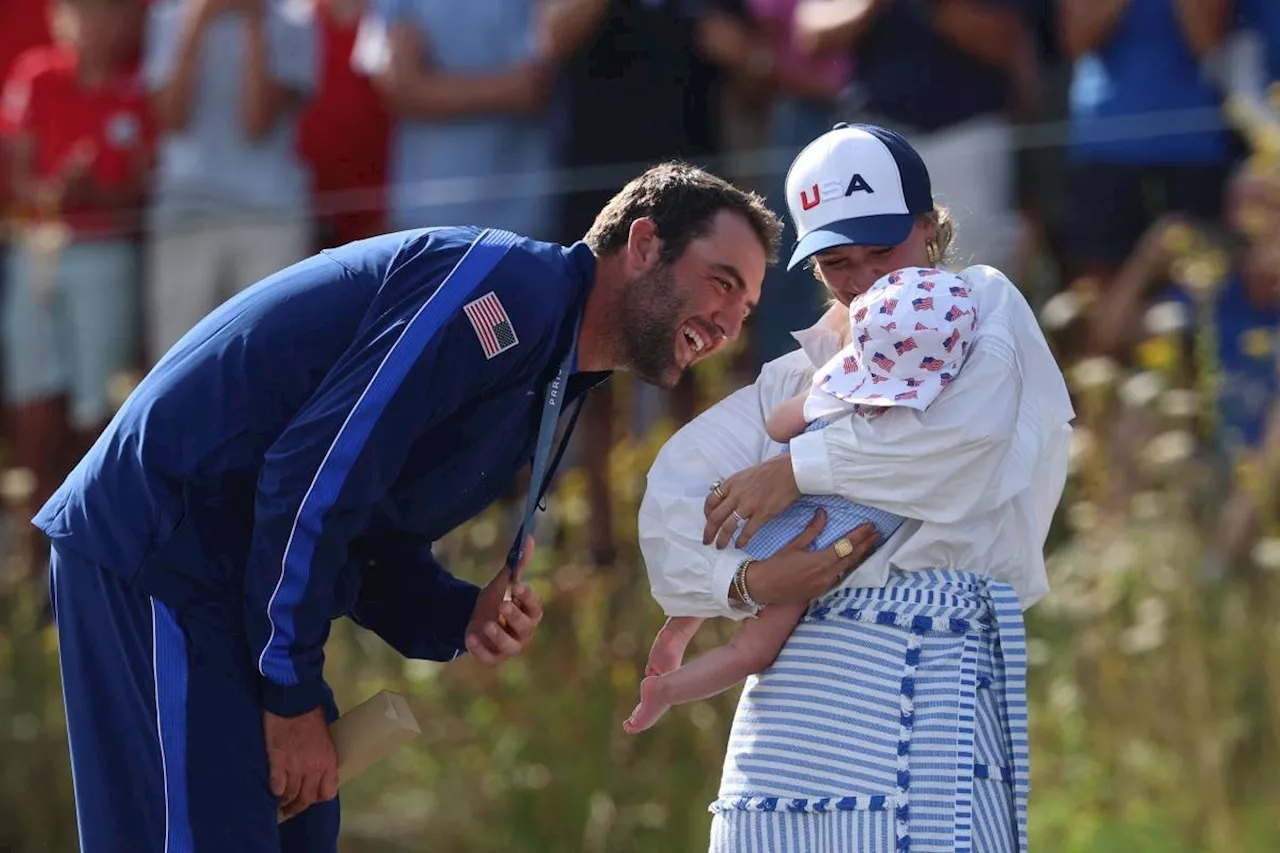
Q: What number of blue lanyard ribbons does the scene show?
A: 1